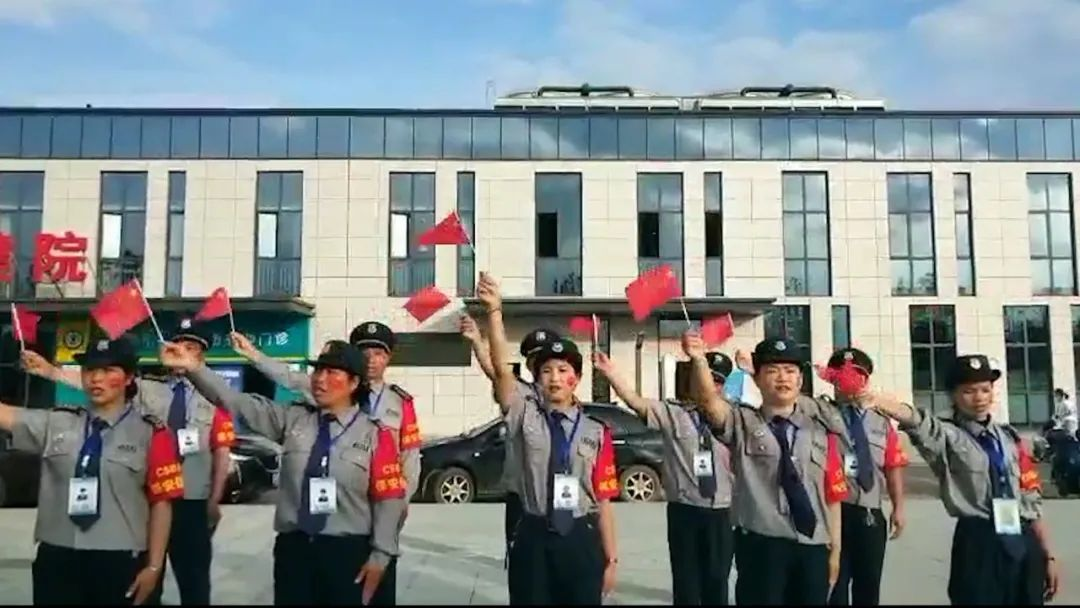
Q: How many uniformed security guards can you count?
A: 10